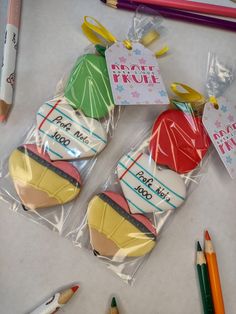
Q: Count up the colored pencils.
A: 7